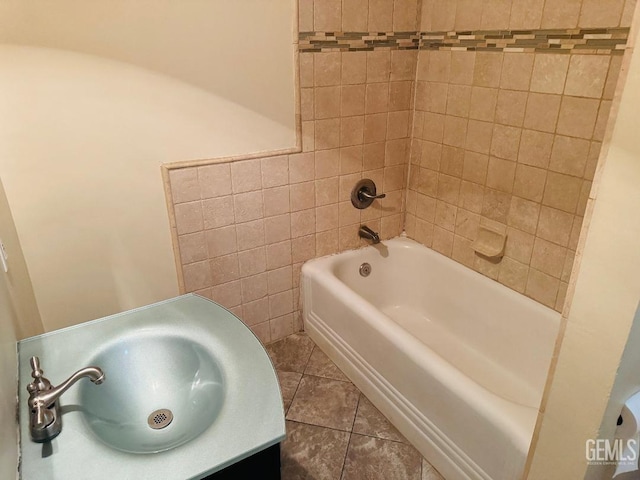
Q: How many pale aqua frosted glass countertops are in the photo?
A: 1